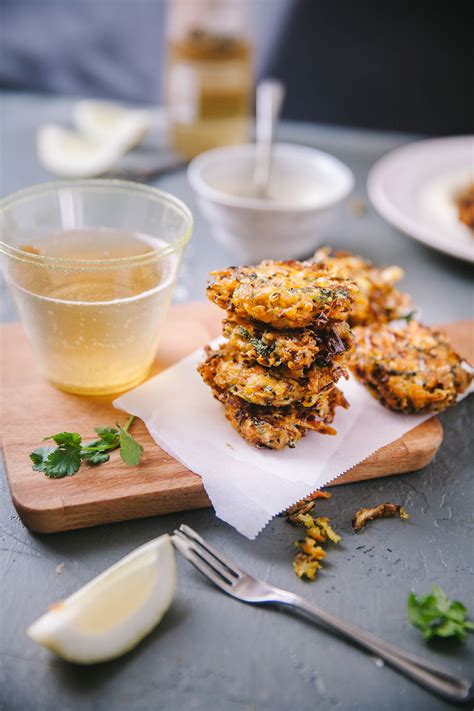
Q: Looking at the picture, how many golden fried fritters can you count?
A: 6